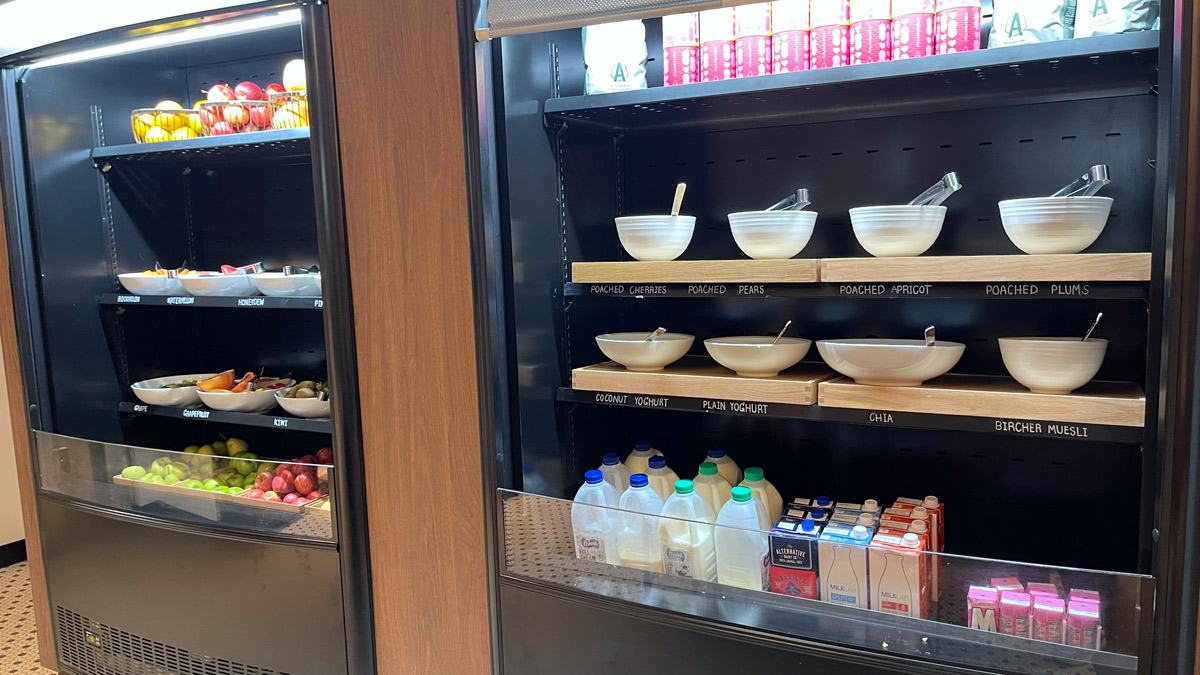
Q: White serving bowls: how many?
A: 14